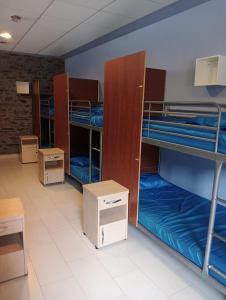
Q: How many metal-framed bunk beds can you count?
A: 3